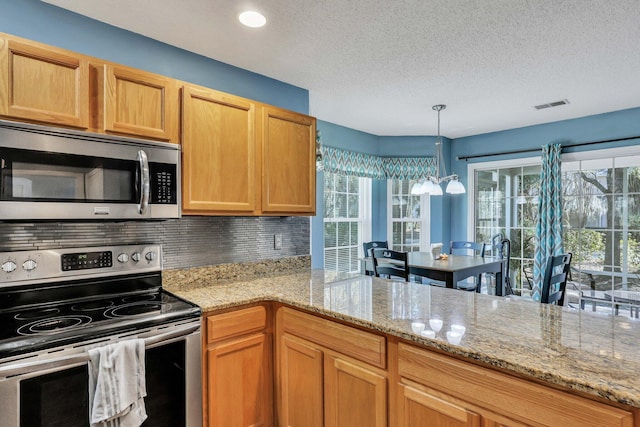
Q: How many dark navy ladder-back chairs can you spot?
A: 4